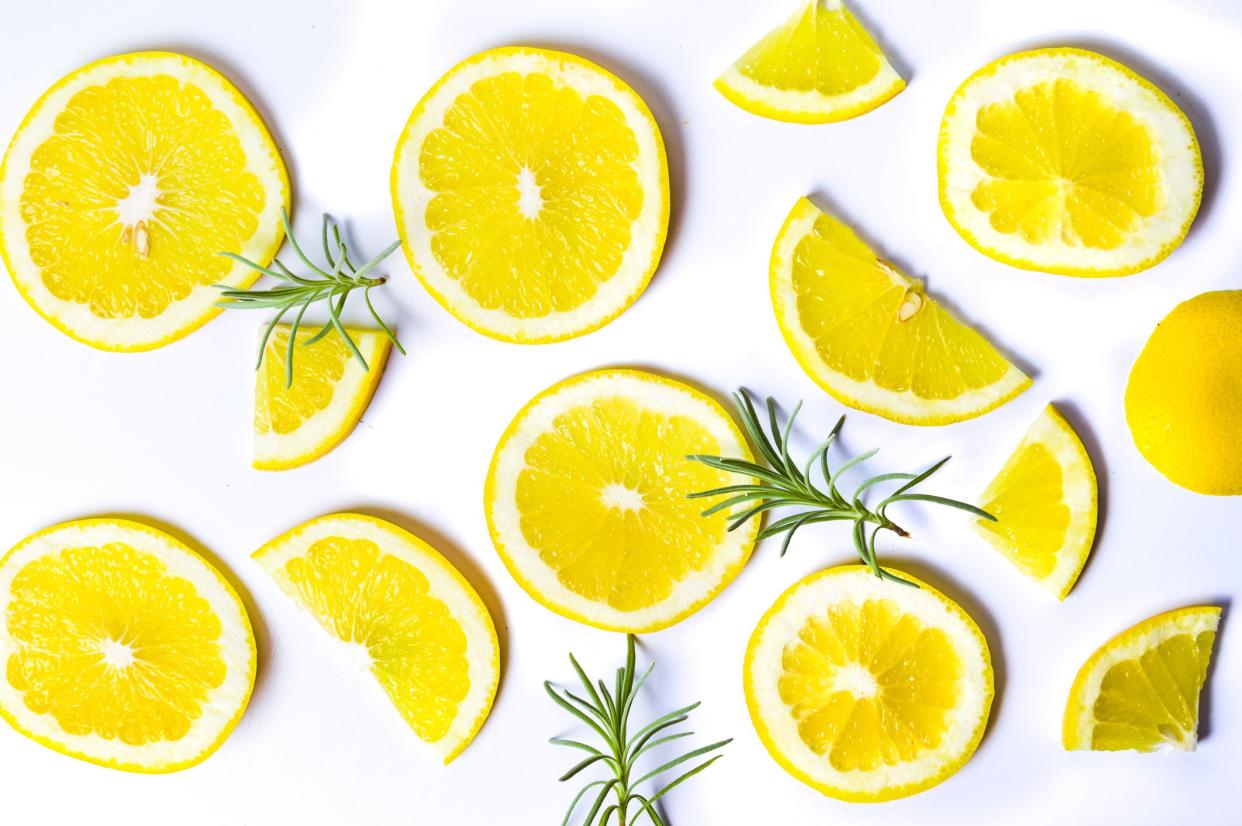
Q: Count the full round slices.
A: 6